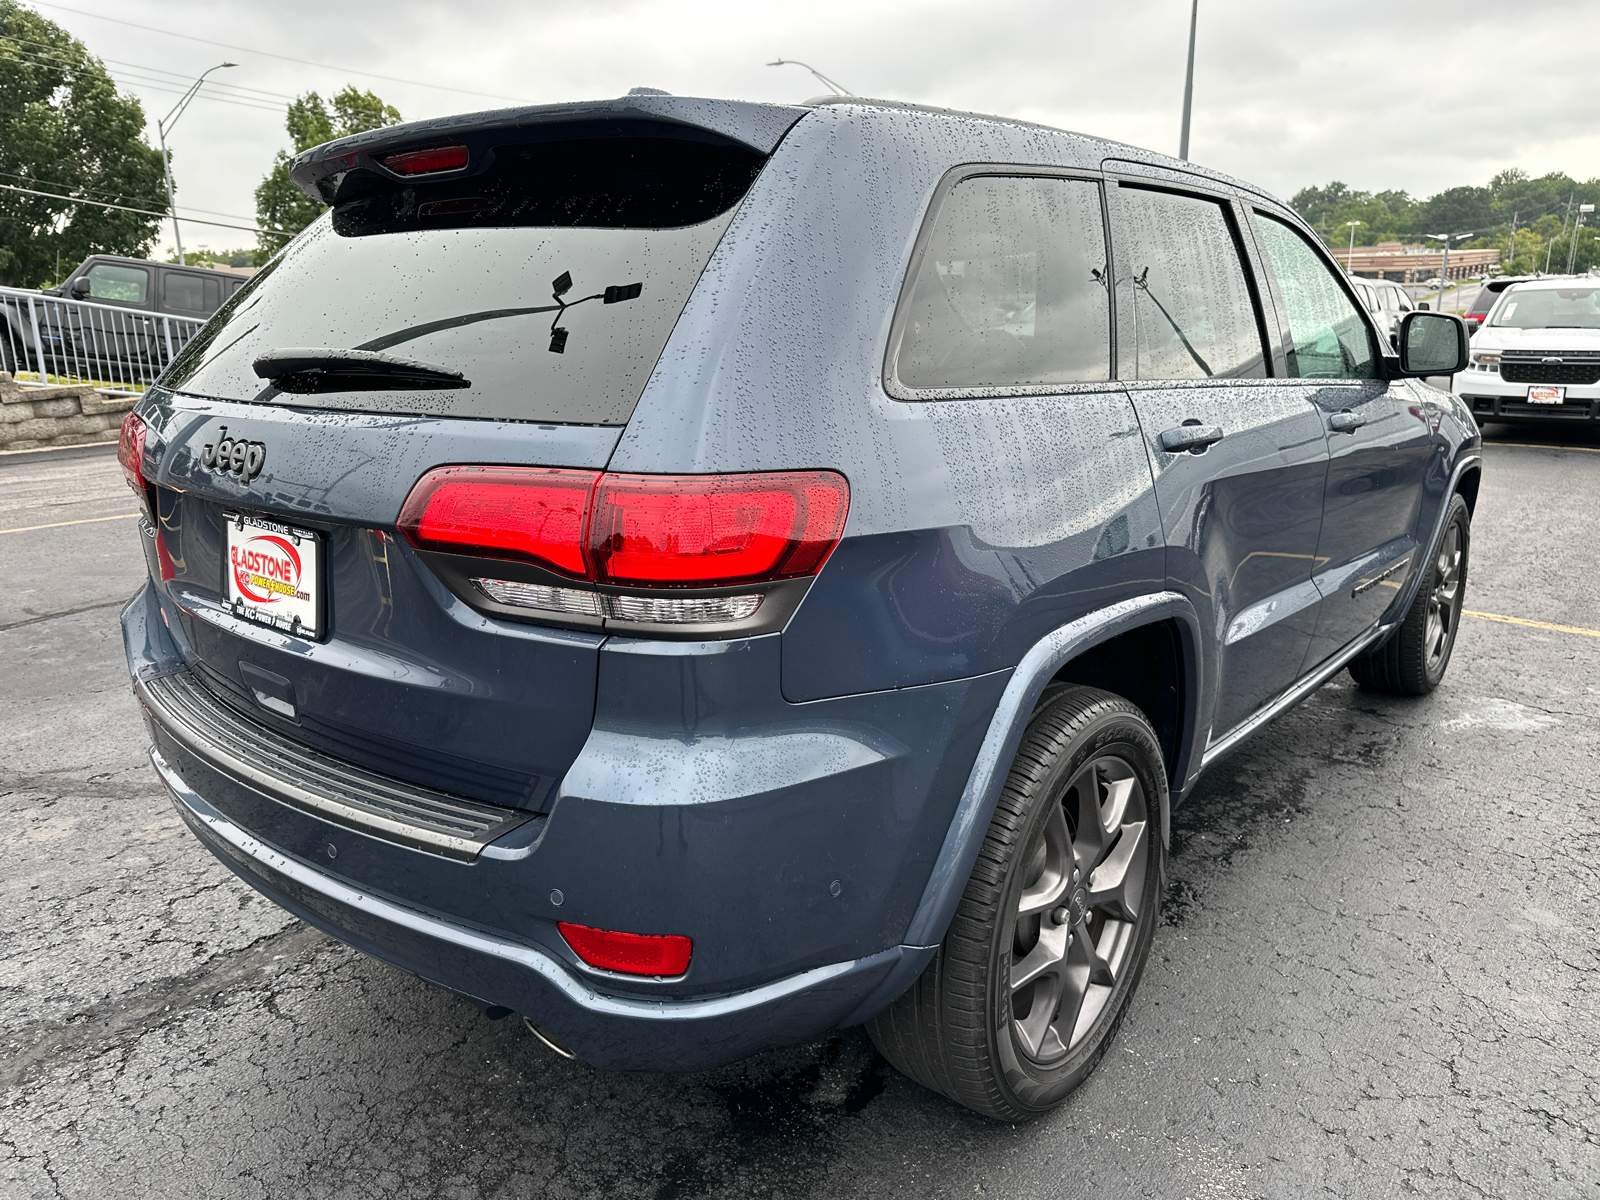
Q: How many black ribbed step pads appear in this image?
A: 1